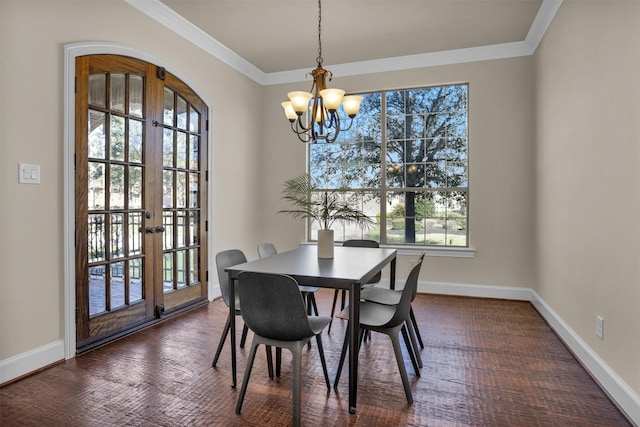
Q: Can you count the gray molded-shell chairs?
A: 6